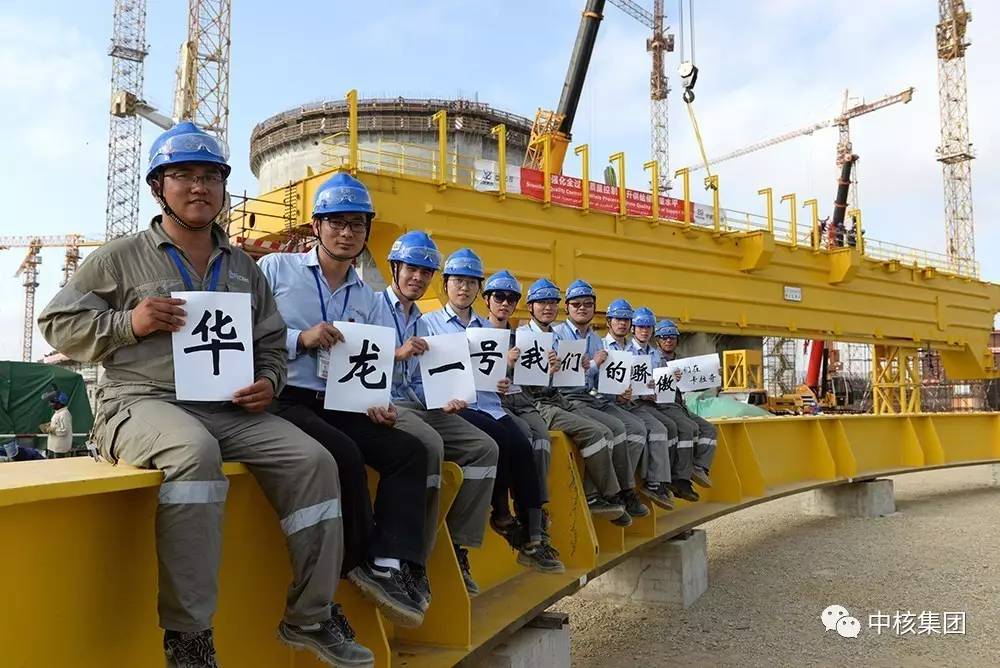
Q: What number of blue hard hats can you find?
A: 11